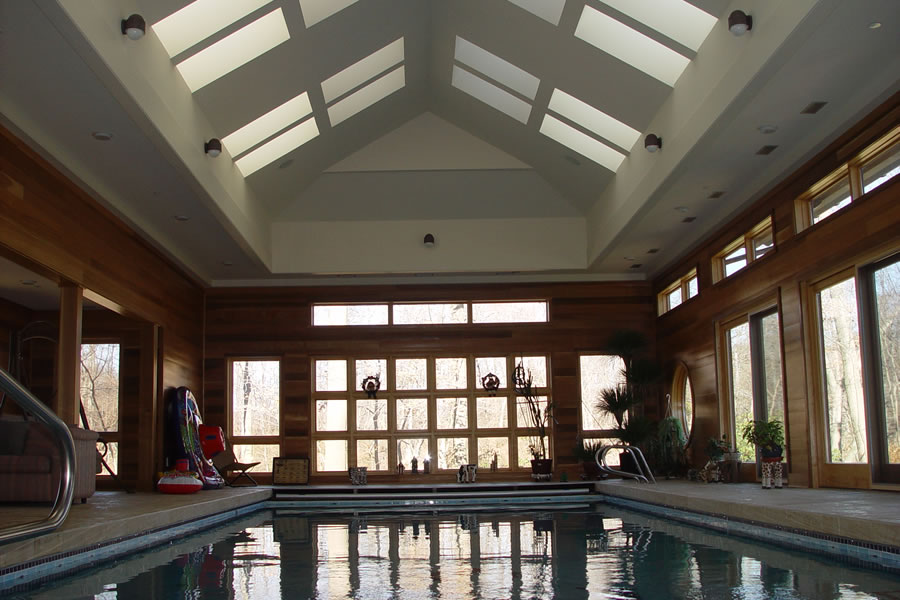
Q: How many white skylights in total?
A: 14